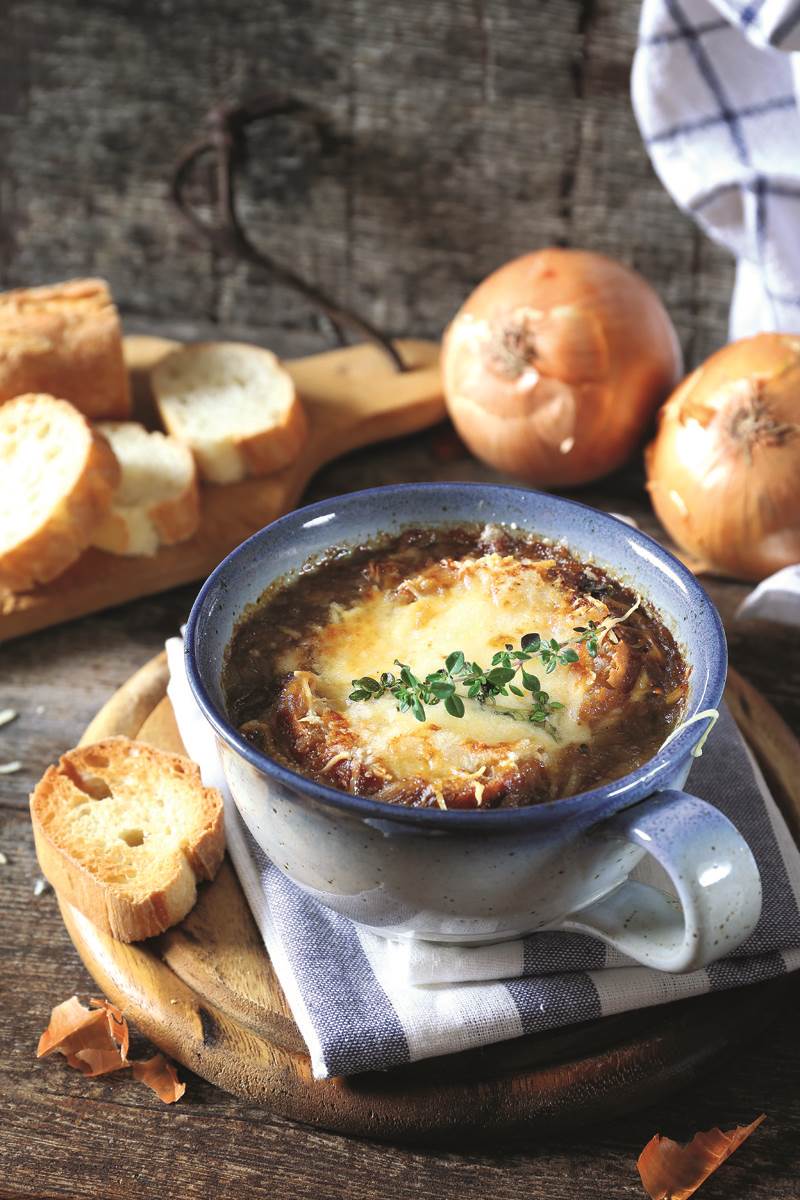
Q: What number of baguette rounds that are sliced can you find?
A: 4